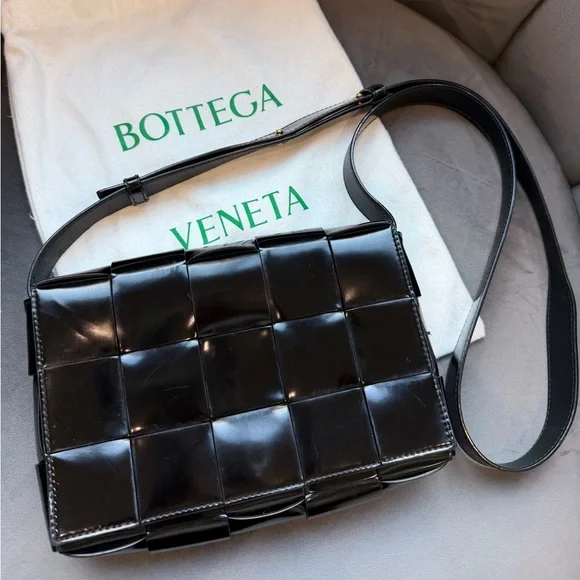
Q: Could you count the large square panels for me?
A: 15